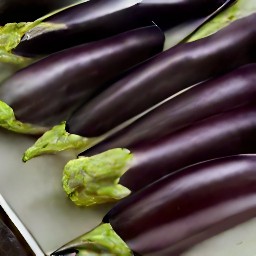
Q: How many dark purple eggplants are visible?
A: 6